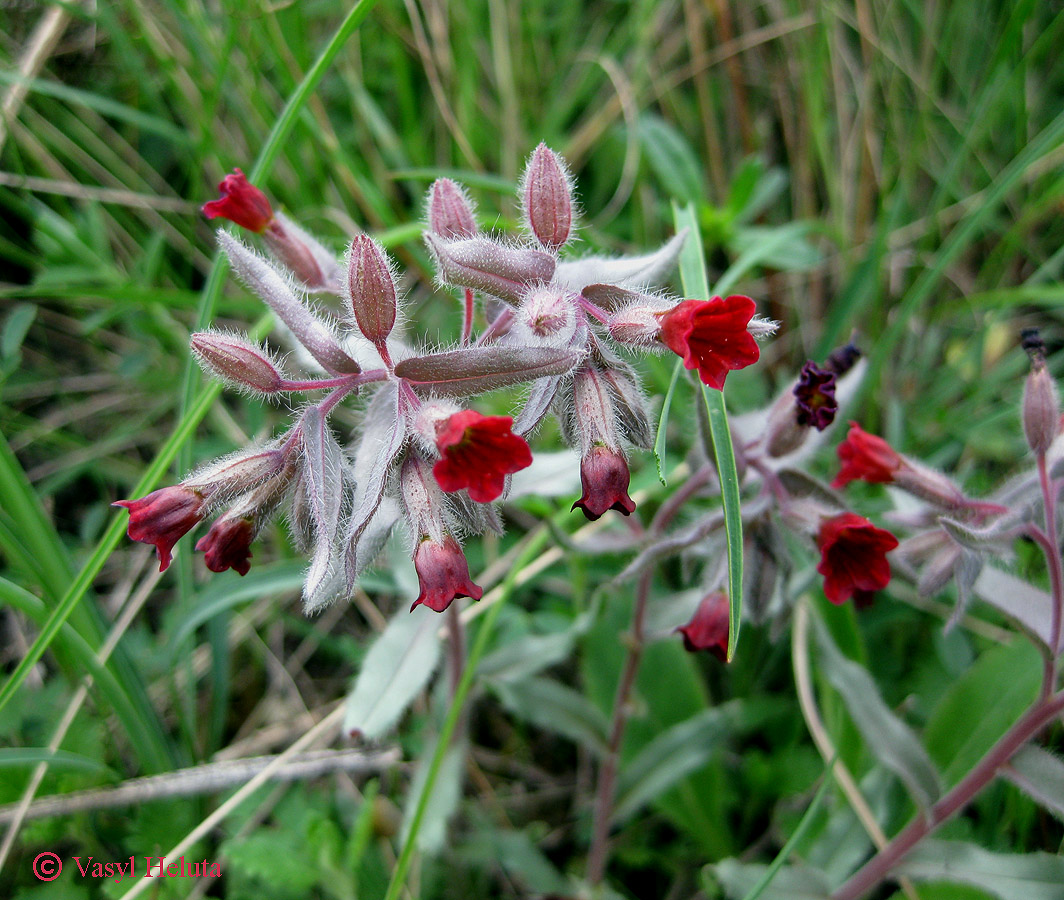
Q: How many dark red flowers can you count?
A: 10